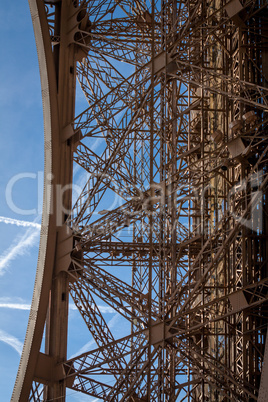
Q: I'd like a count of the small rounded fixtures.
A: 3